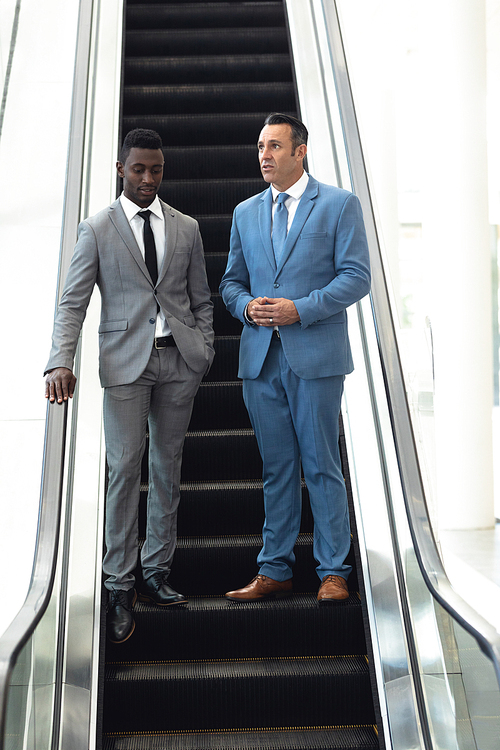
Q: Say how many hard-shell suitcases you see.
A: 0